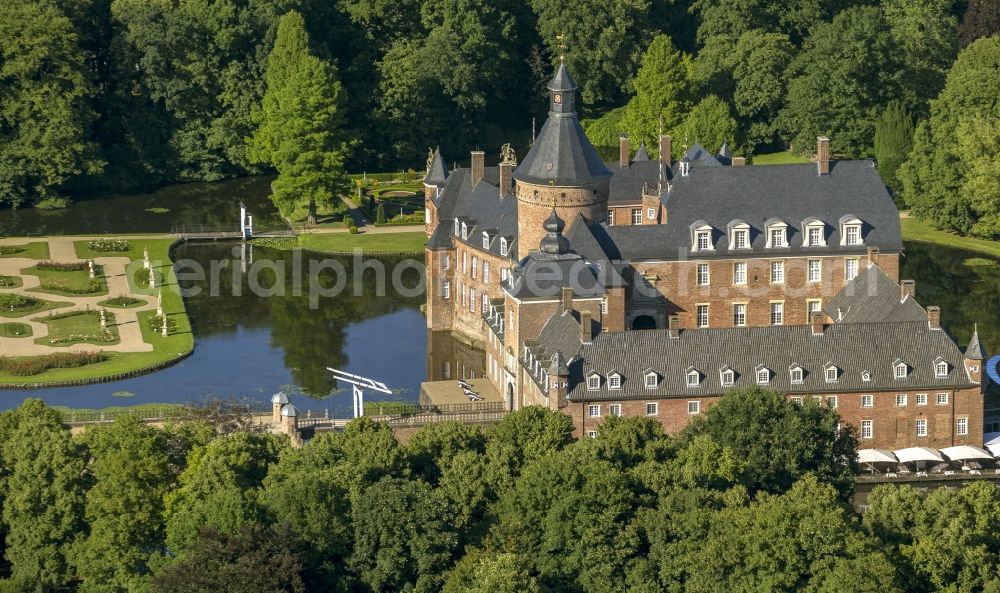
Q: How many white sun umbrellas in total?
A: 4